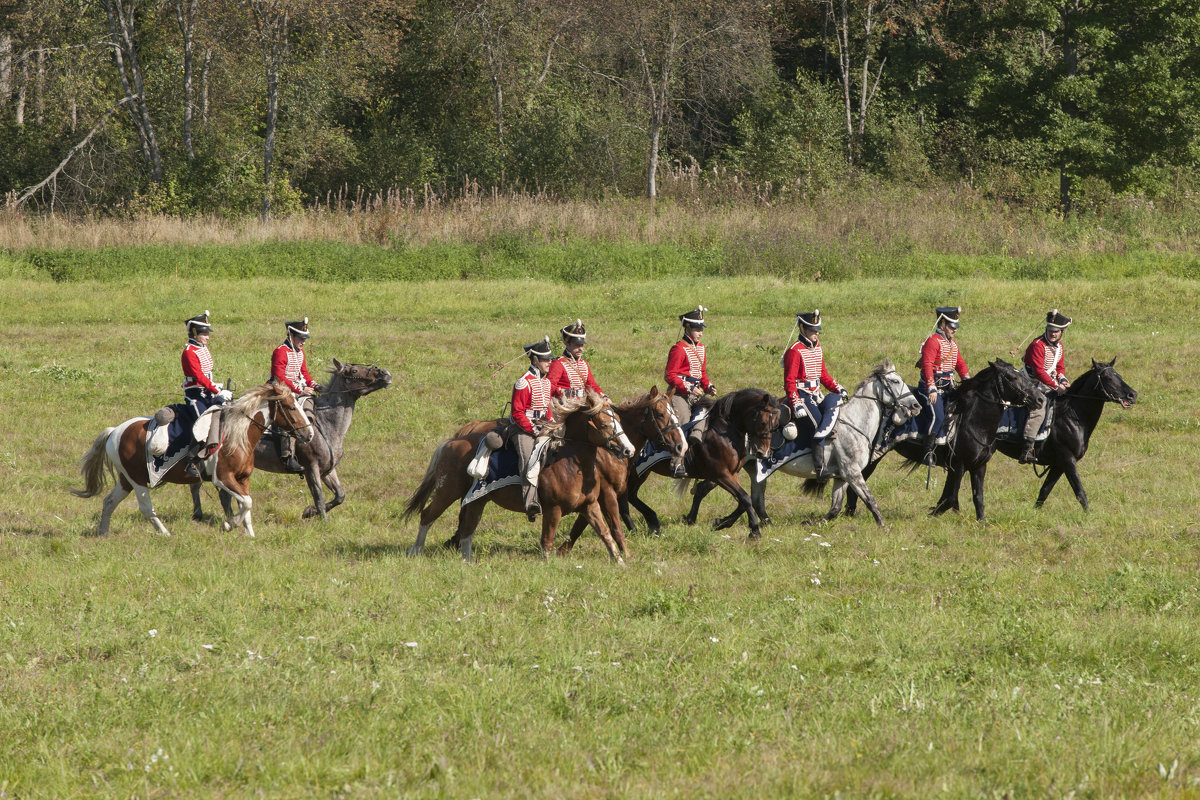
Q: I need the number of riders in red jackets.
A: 8